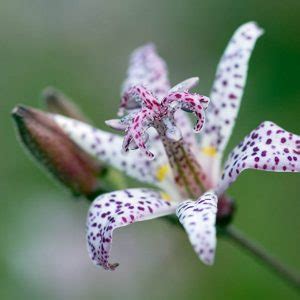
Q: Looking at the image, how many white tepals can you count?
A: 6